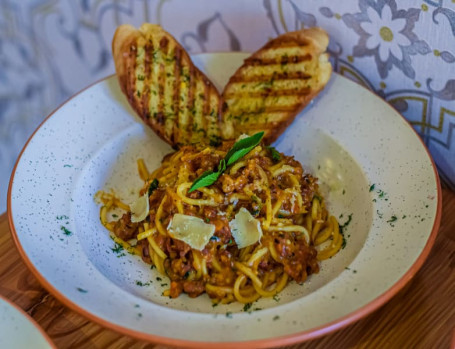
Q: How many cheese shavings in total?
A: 3